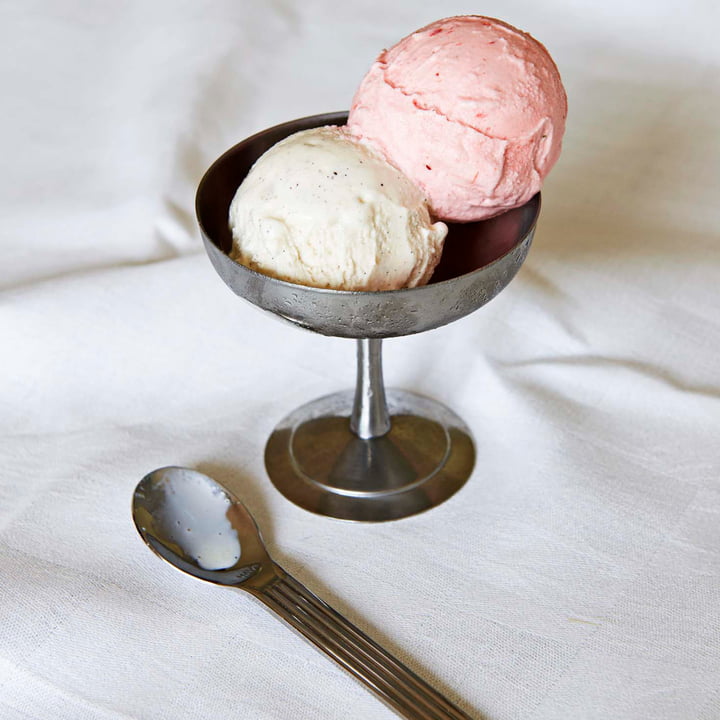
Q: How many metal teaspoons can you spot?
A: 1